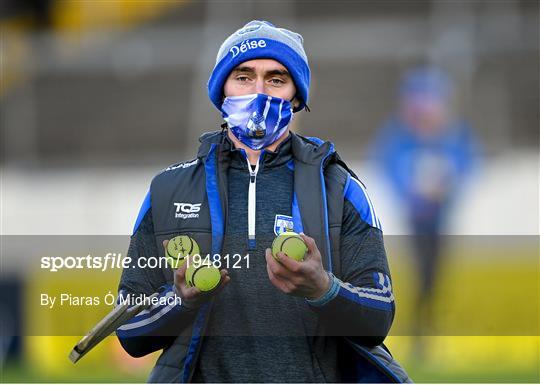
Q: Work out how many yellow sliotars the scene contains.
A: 3